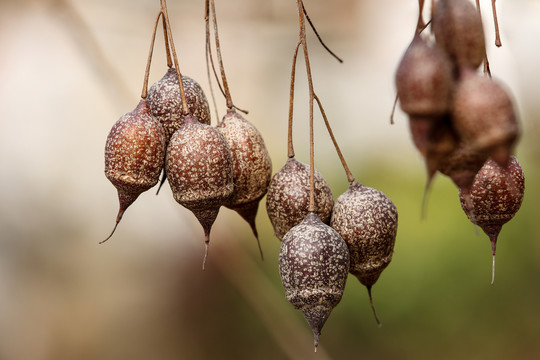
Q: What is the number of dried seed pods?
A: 13